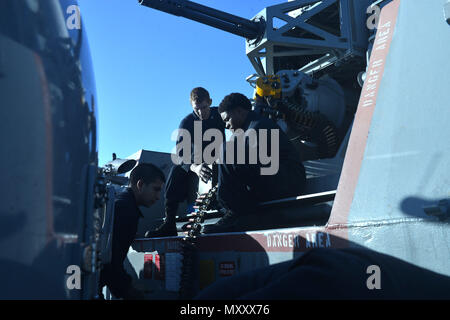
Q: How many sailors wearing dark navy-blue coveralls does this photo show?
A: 3